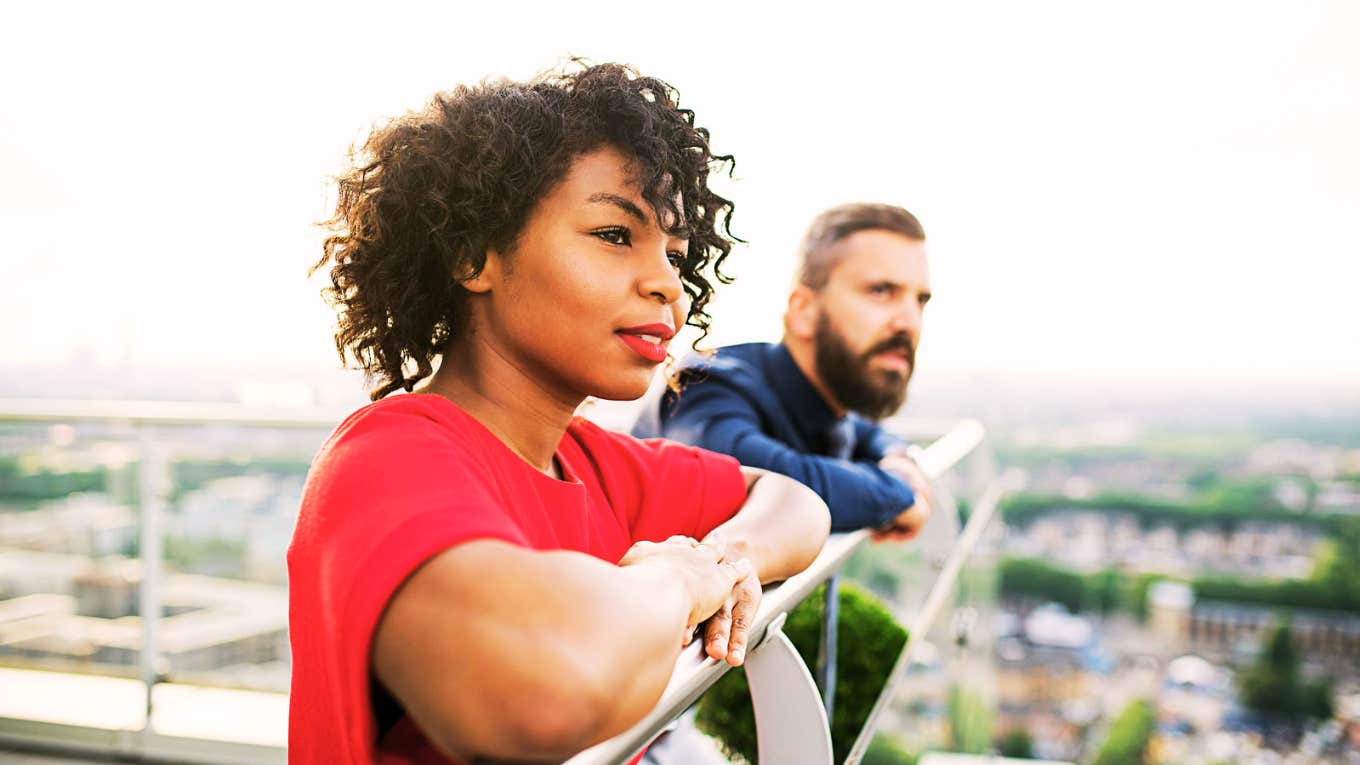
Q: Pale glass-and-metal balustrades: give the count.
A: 2